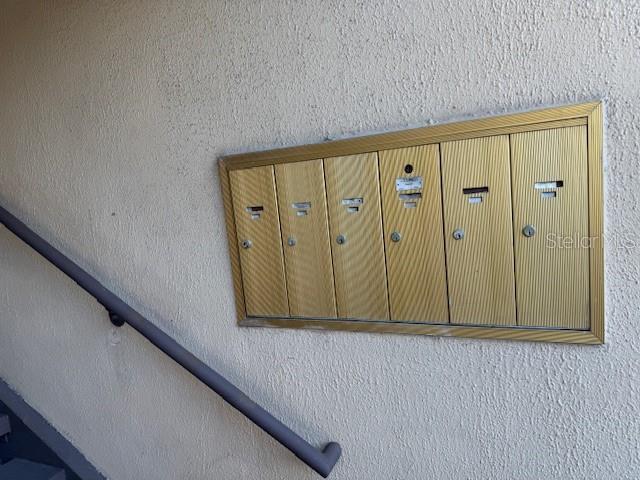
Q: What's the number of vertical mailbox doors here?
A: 6